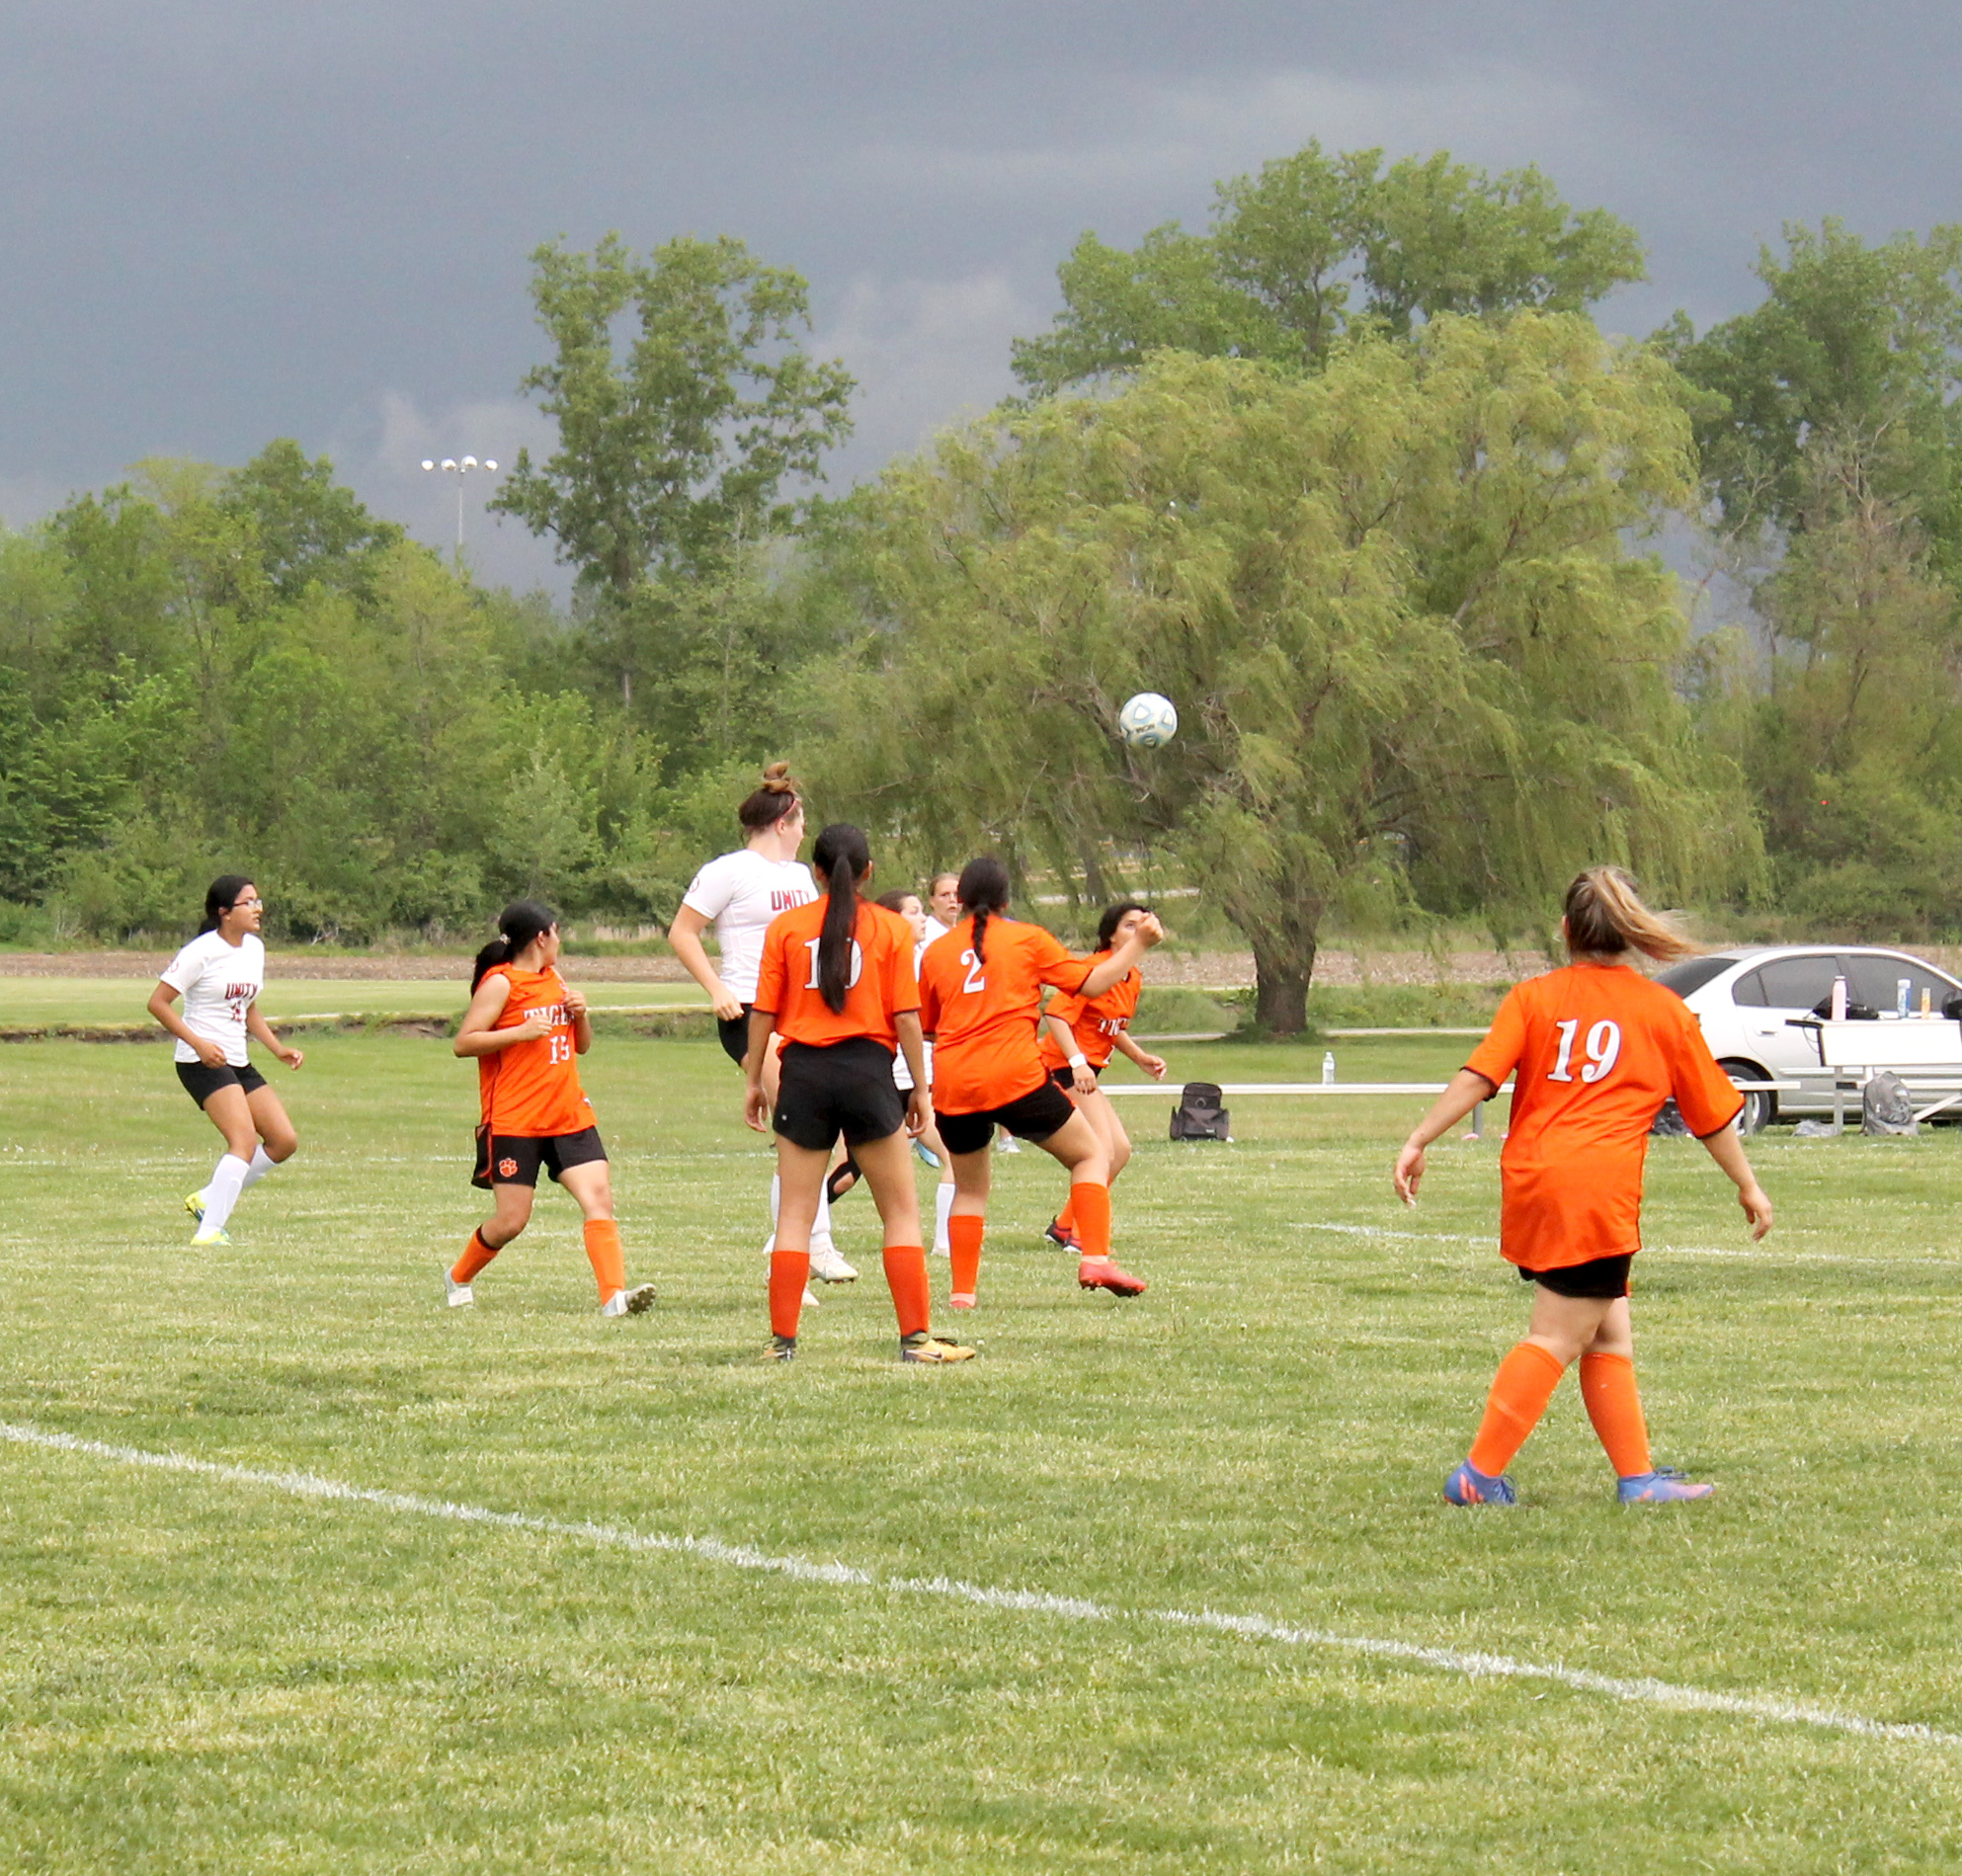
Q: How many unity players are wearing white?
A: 4